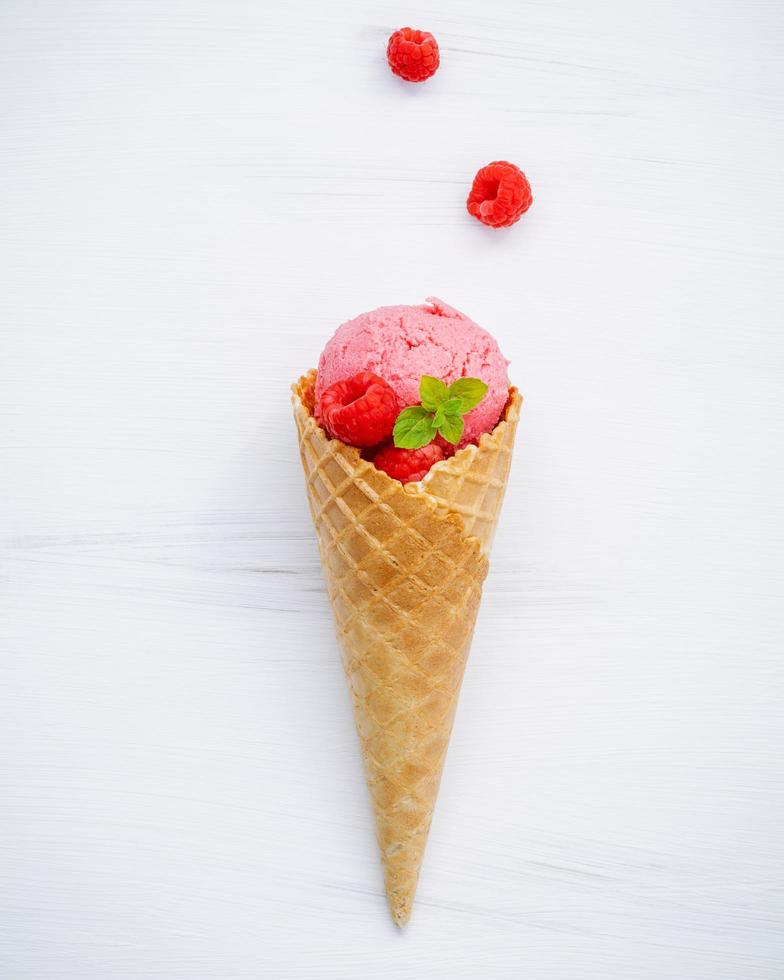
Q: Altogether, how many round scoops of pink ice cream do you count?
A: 1